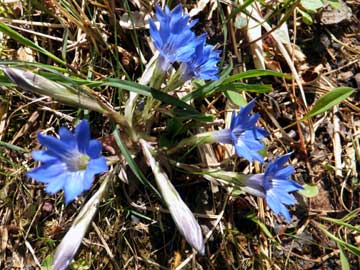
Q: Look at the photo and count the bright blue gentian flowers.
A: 5